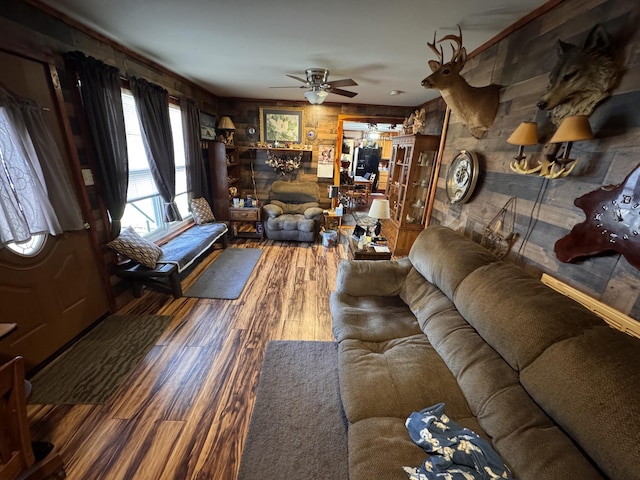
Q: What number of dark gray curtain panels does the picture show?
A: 3